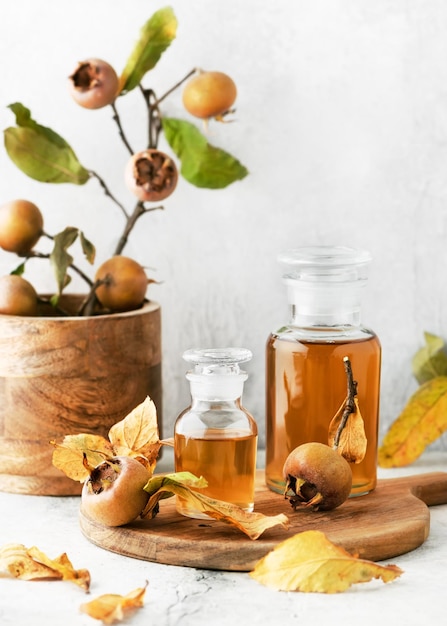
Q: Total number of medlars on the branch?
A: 6